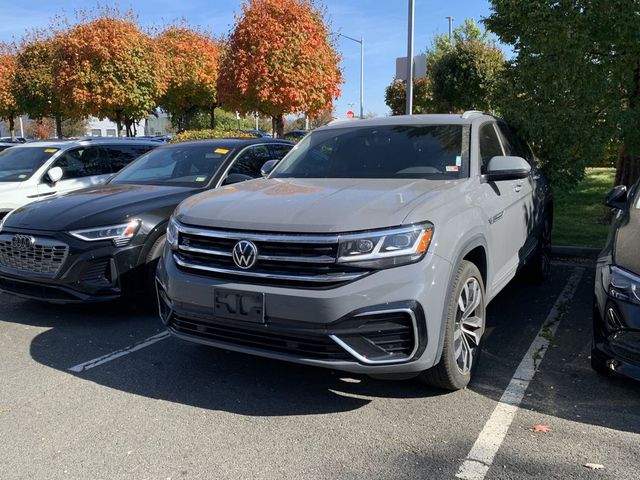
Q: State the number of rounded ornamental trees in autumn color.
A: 5